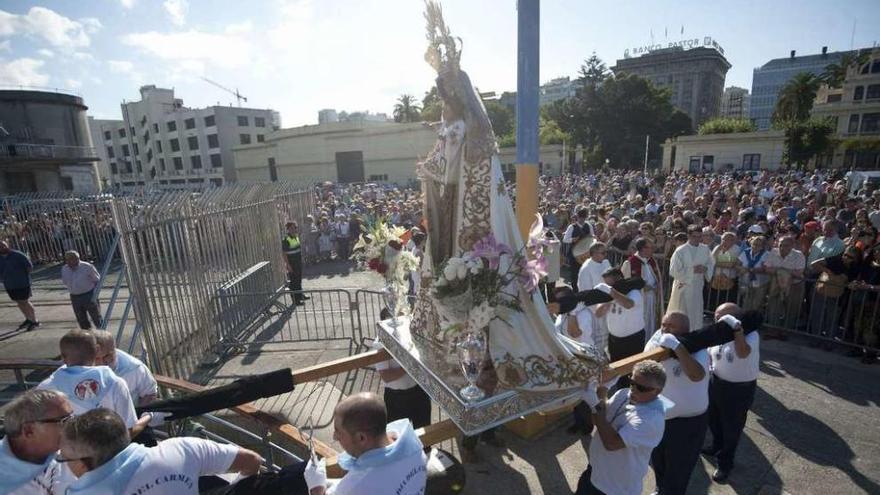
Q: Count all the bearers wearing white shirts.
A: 11